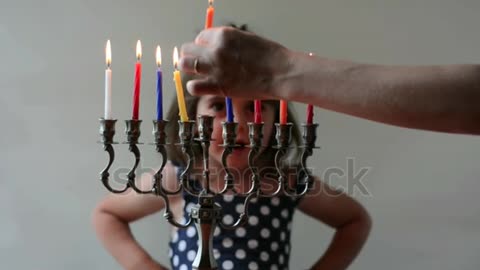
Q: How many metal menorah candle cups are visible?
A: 9